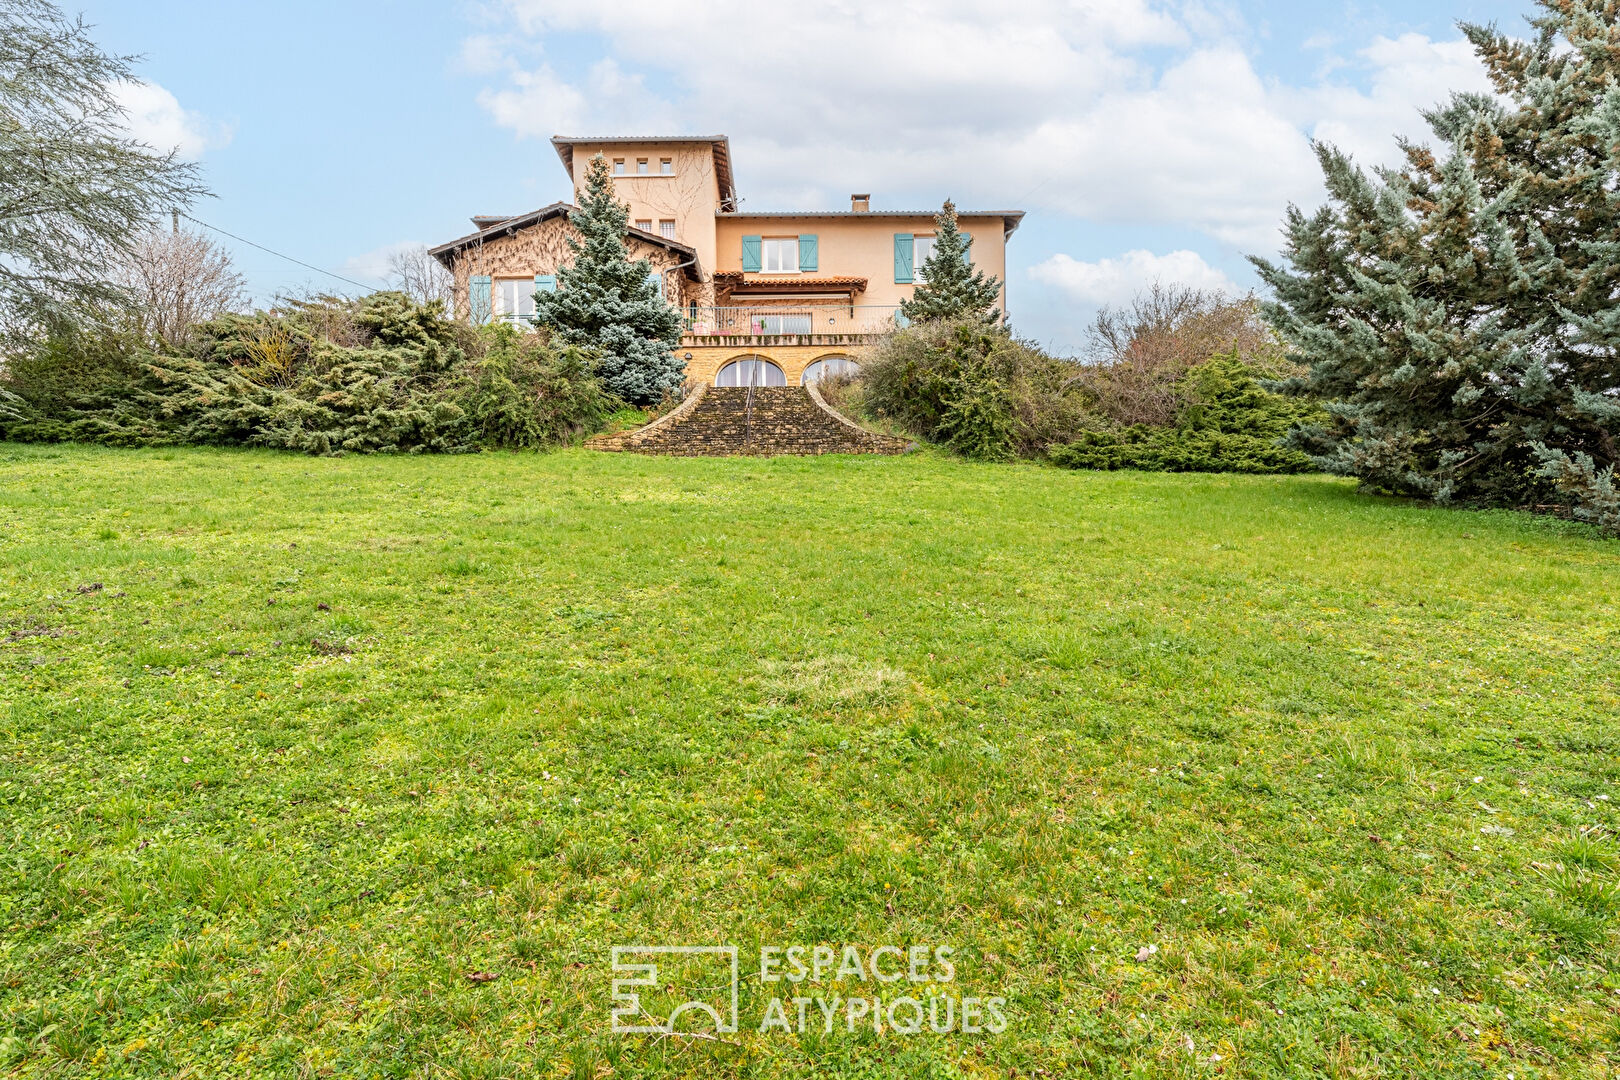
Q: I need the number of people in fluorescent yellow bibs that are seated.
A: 0